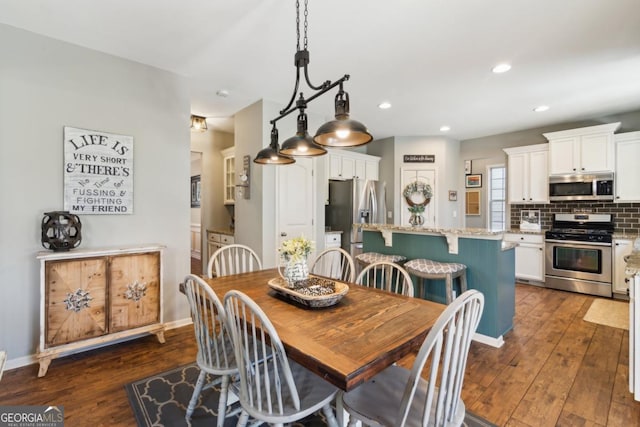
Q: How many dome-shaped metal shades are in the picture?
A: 3